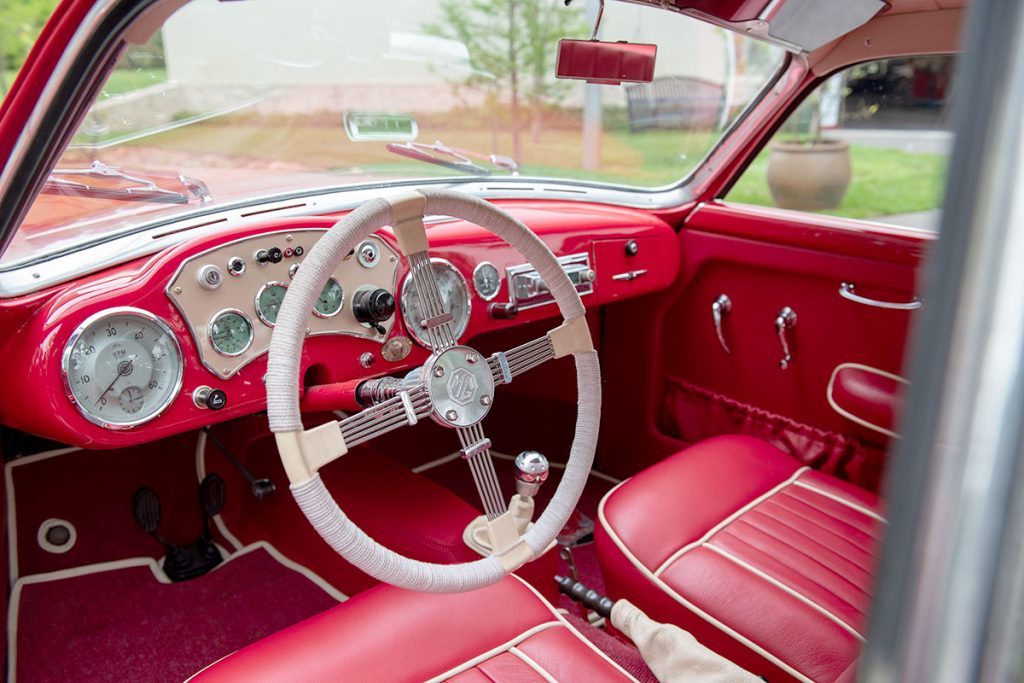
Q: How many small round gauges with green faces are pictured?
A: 3